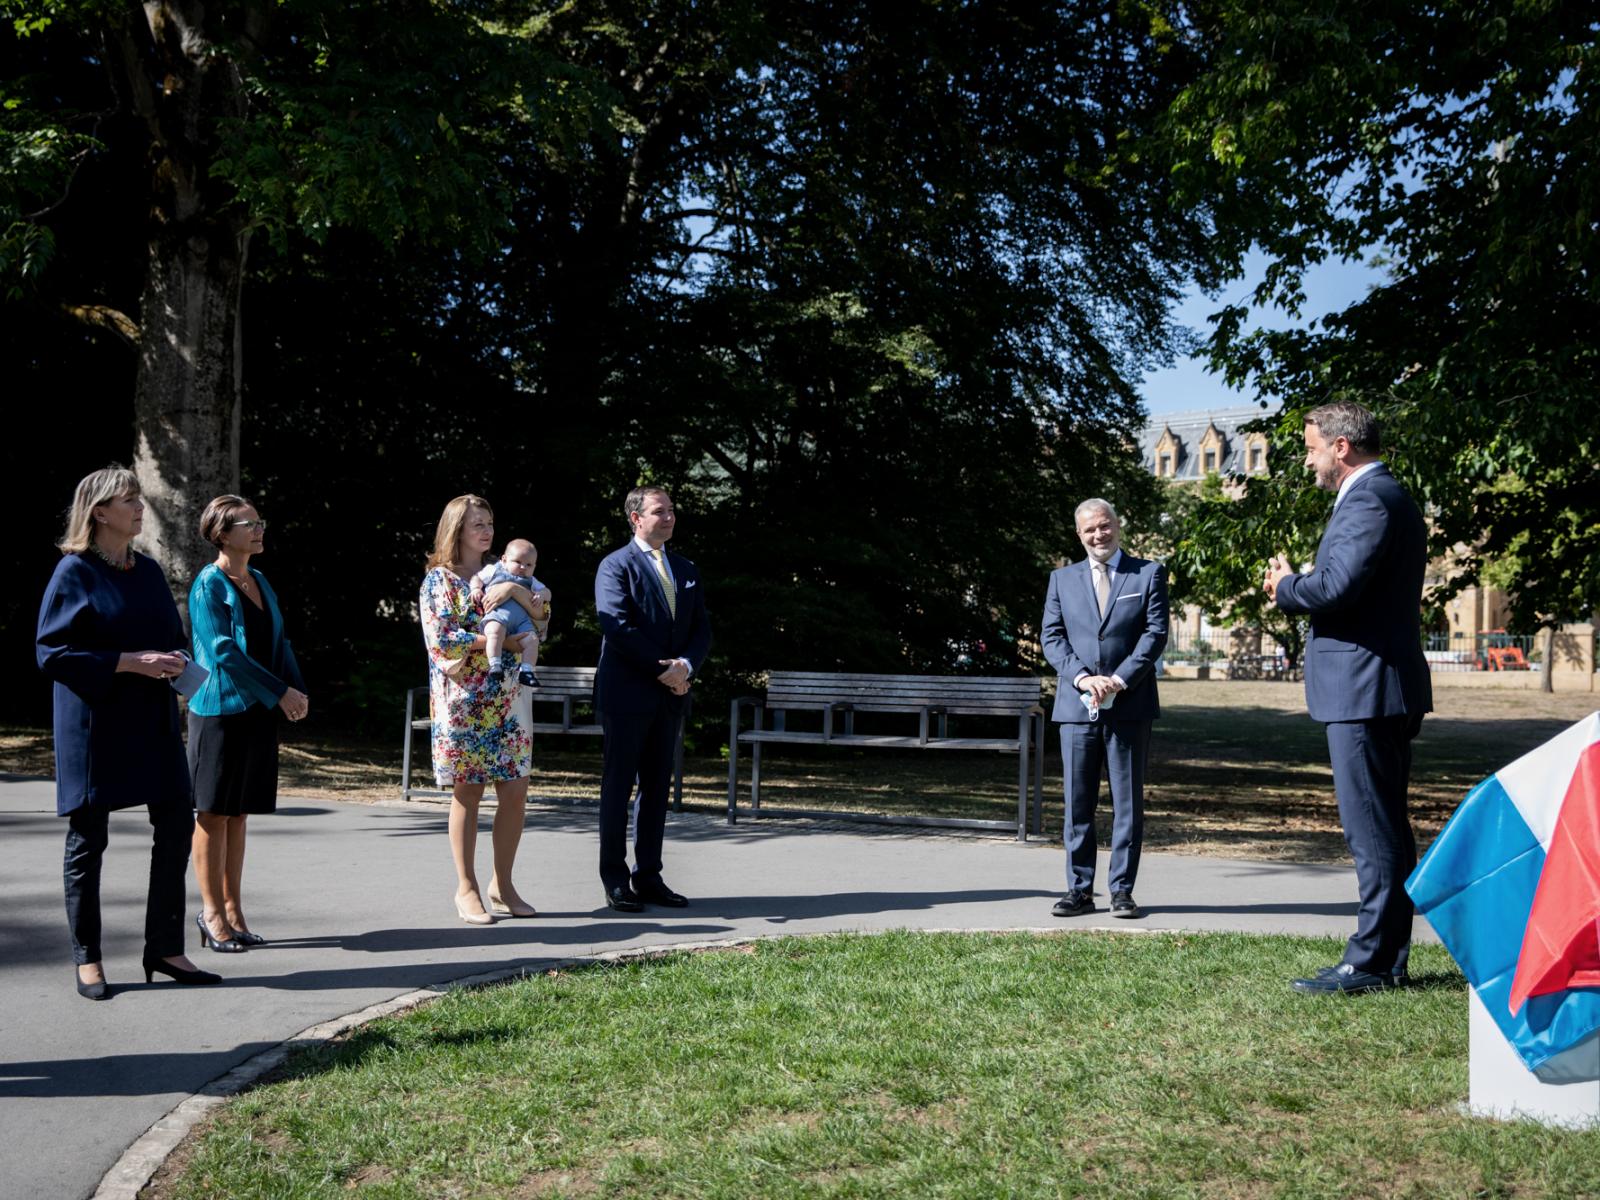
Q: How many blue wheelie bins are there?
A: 0